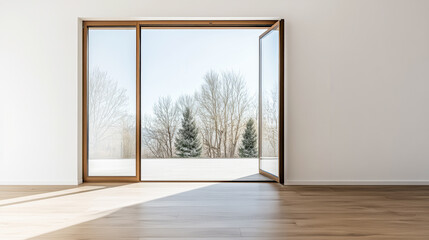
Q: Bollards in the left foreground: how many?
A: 0